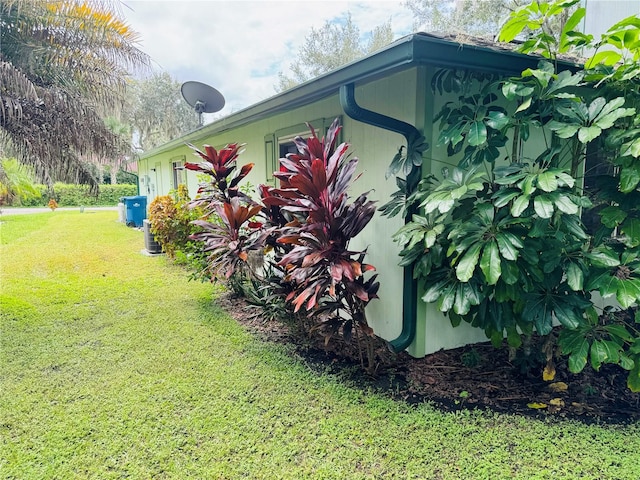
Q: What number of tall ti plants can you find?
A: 2